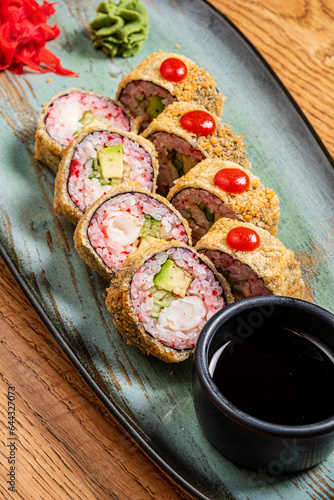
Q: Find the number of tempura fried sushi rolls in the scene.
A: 8